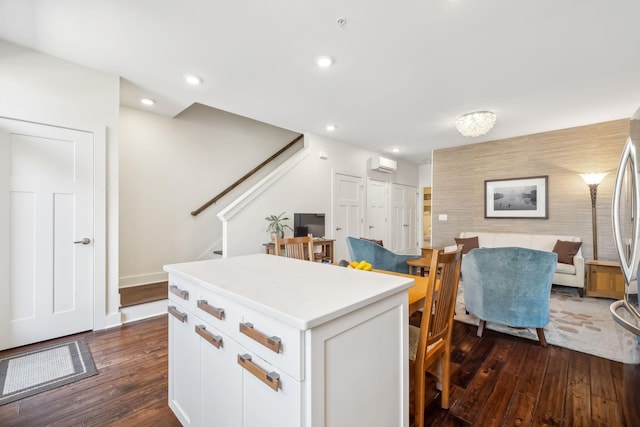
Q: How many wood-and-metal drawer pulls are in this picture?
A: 6